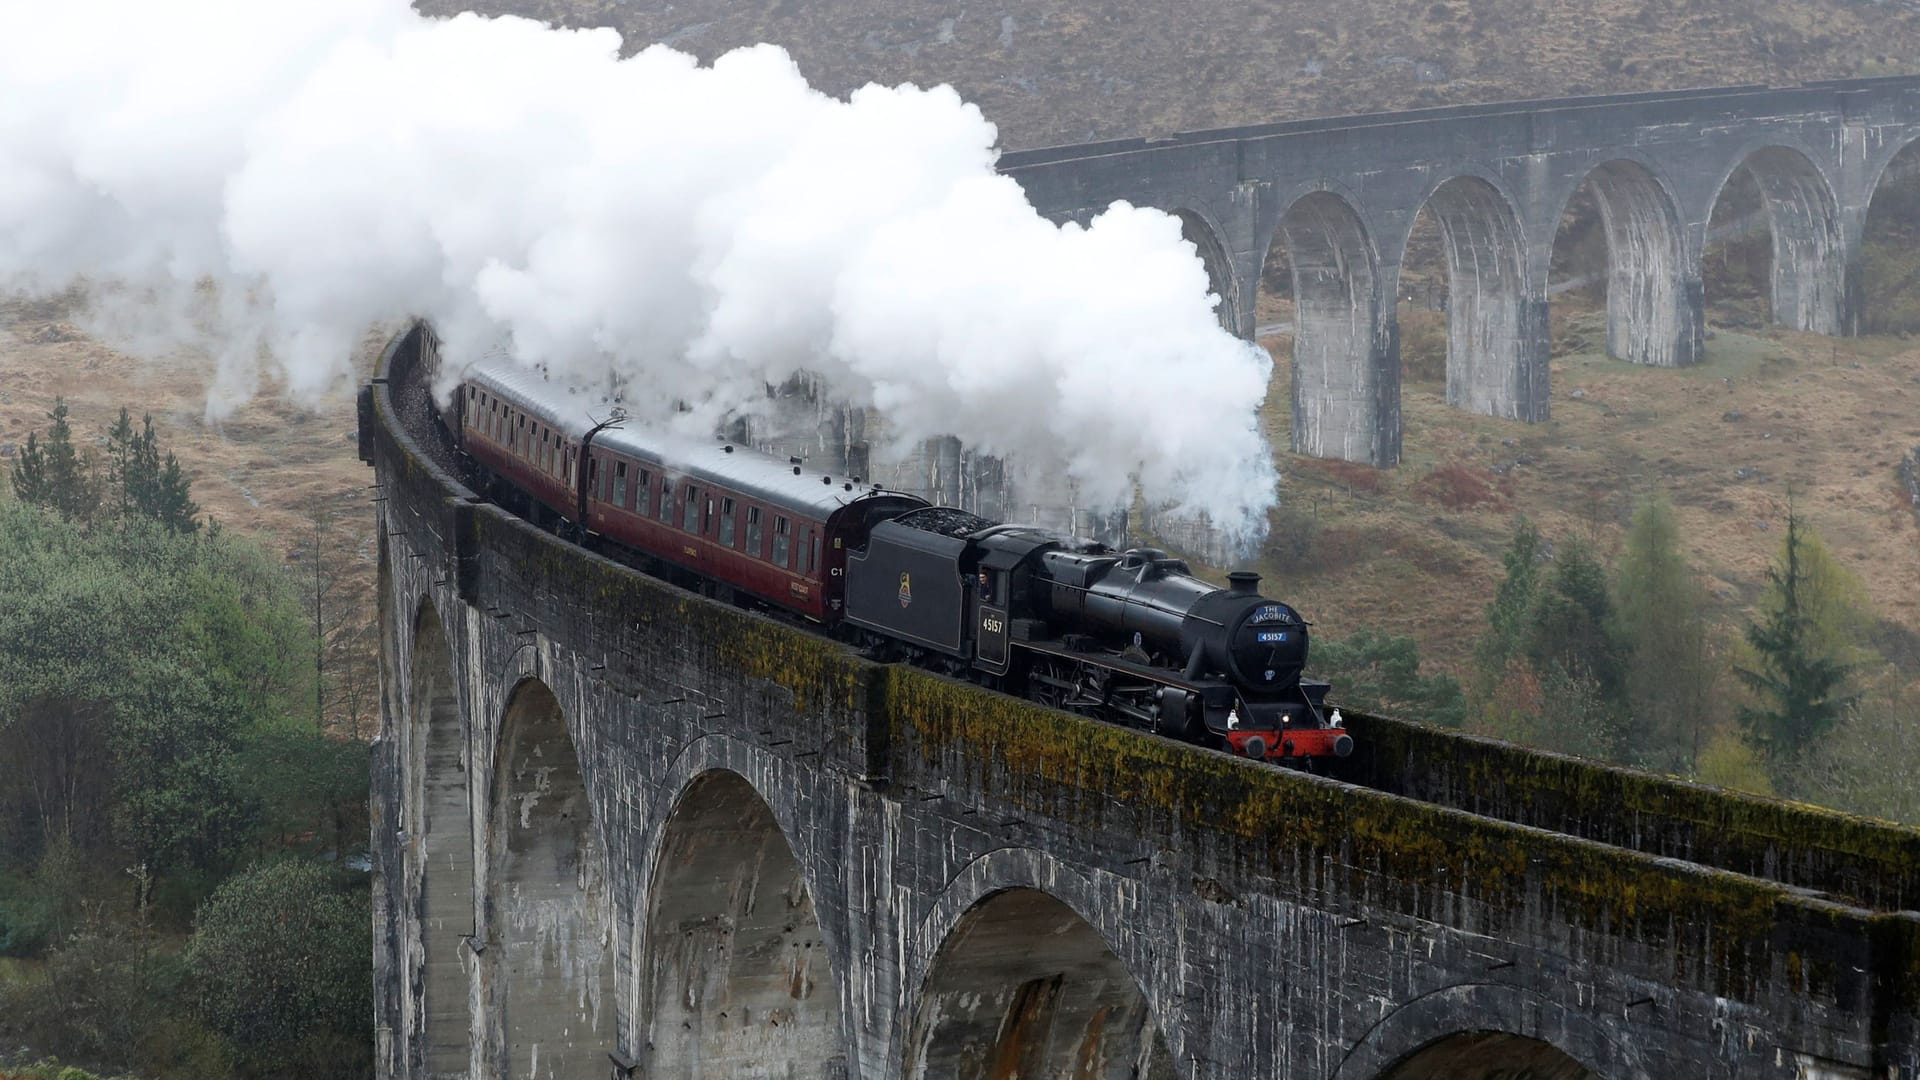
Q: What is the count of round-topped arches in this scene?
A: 11